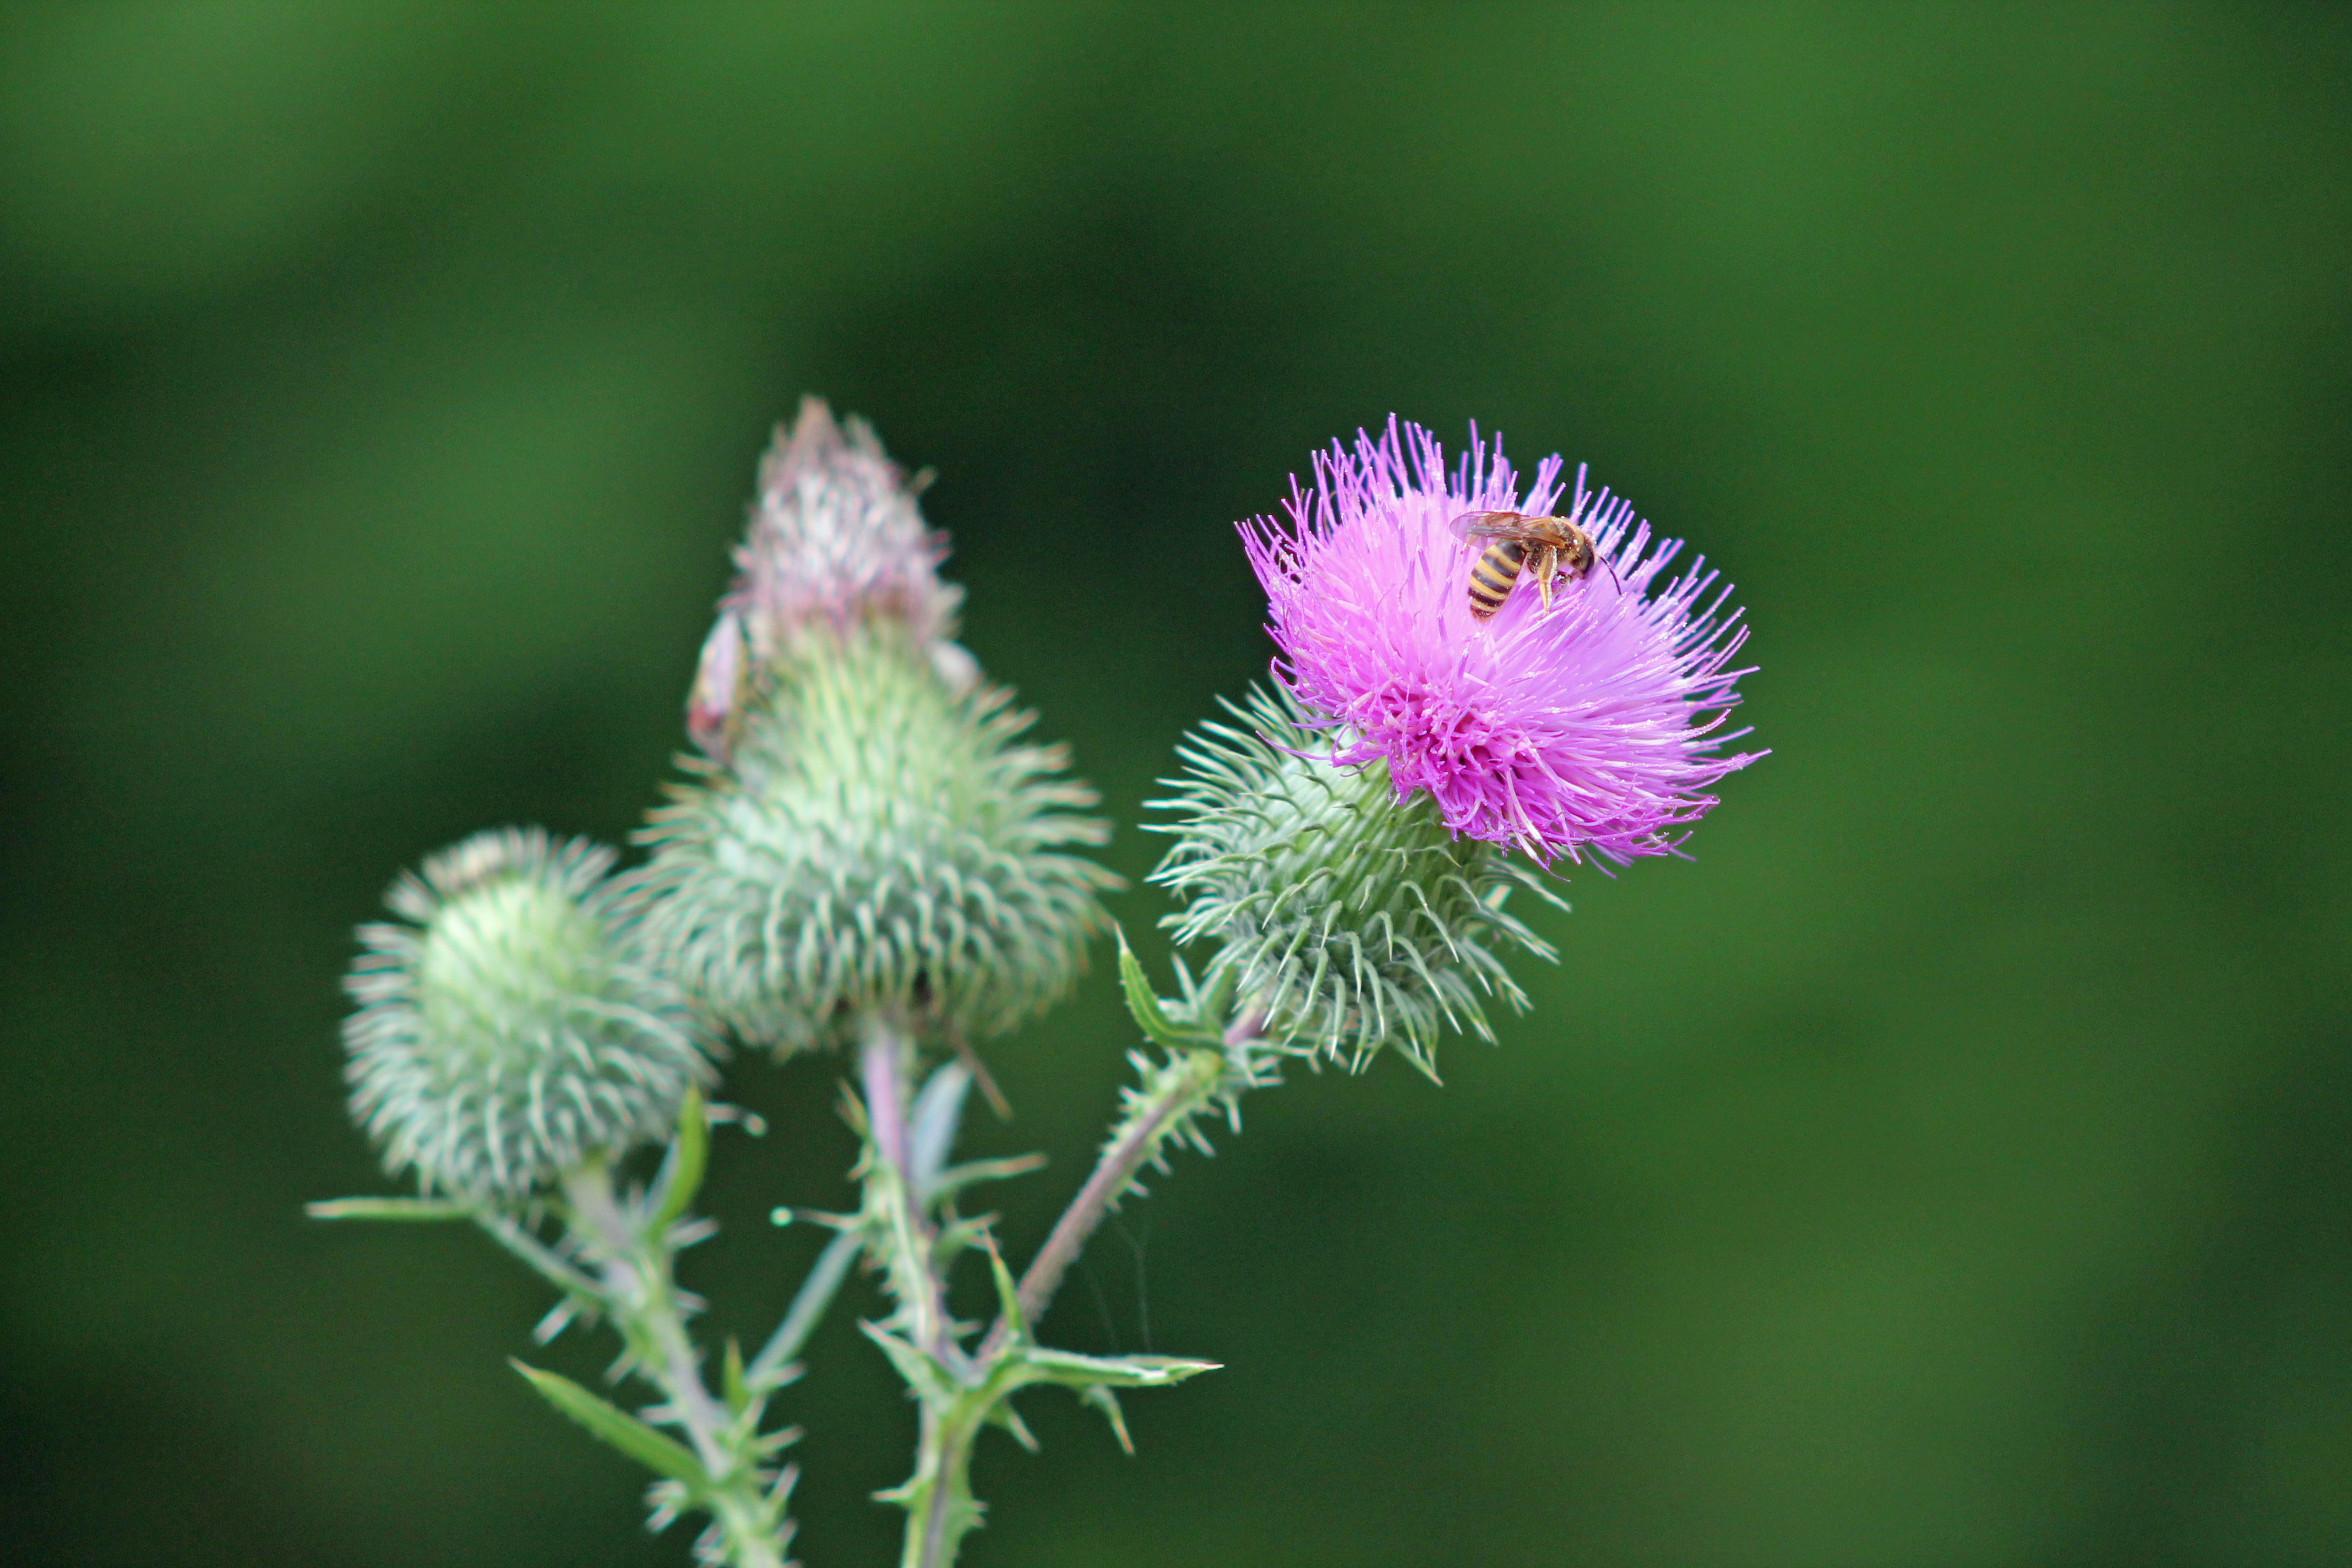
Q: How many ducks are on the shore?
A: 0